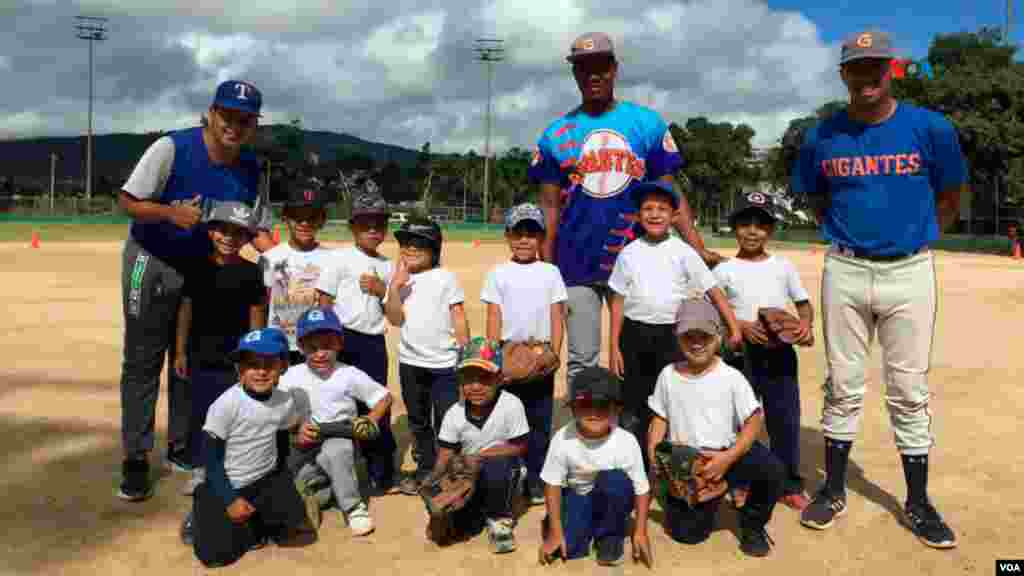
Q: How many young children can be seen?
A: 12